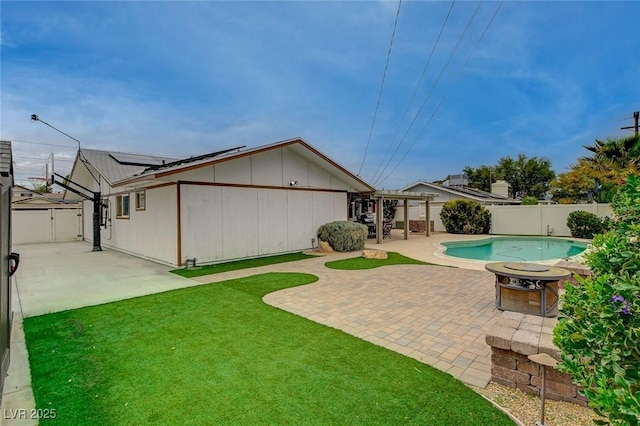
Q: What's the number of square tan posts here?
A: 3